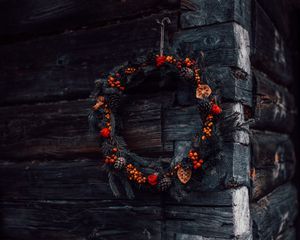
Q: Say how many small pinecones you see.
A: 5